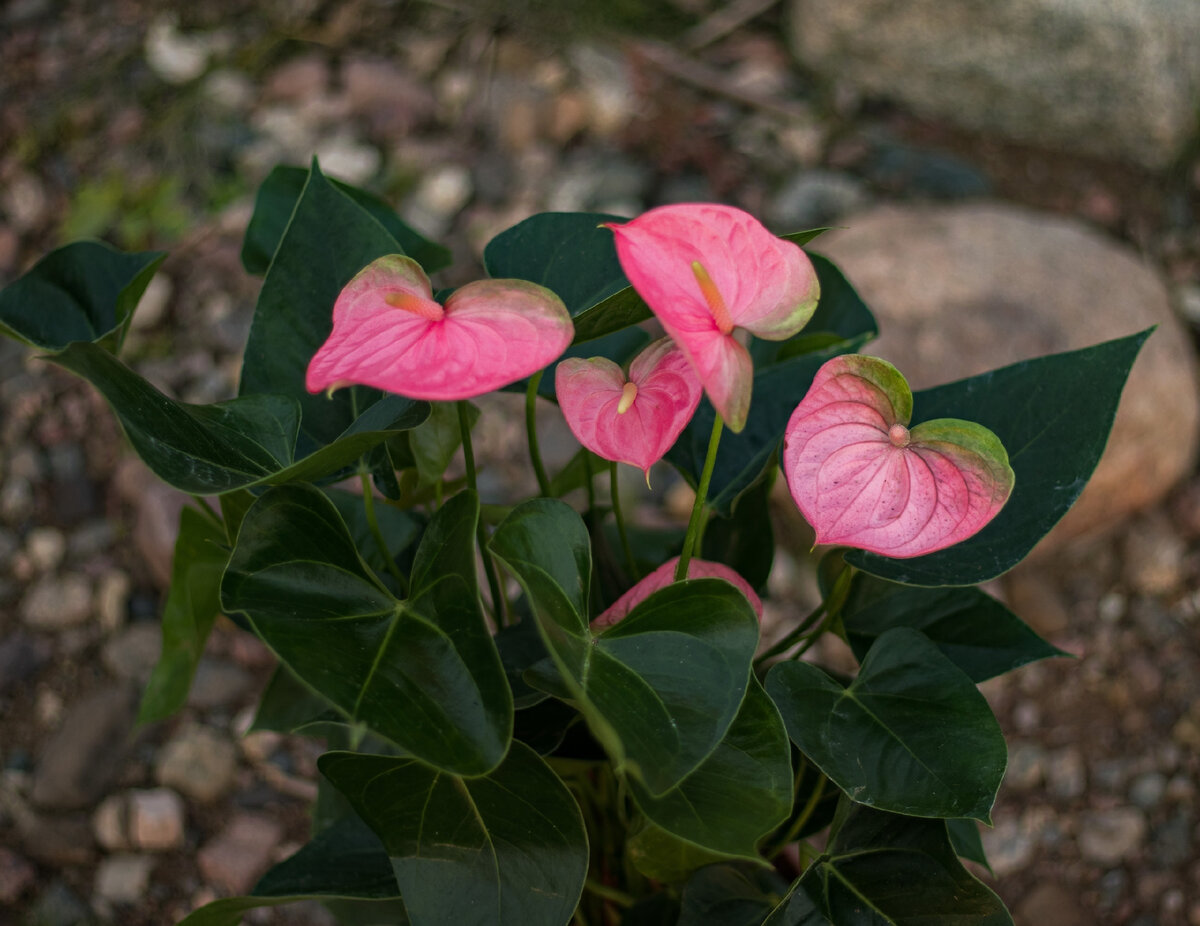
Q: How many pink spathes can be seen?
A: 5